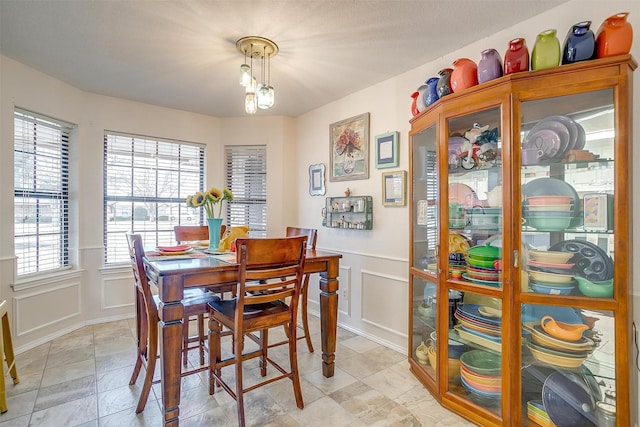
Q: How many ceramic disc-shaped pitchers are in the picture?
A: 10